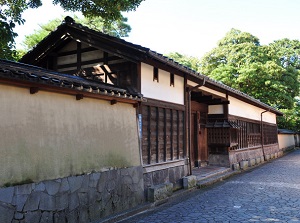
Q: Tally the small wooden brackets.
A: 4